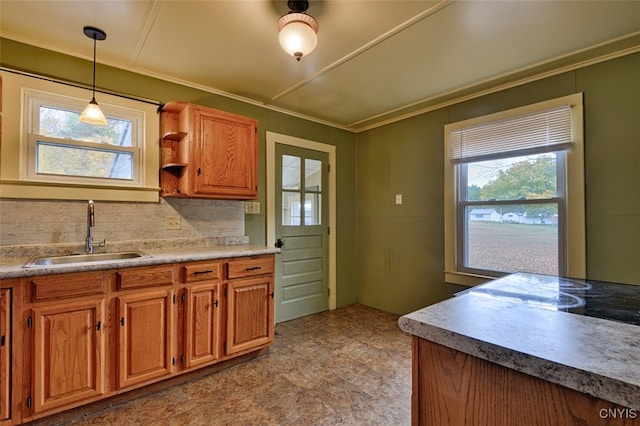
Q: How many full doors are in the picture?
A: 1